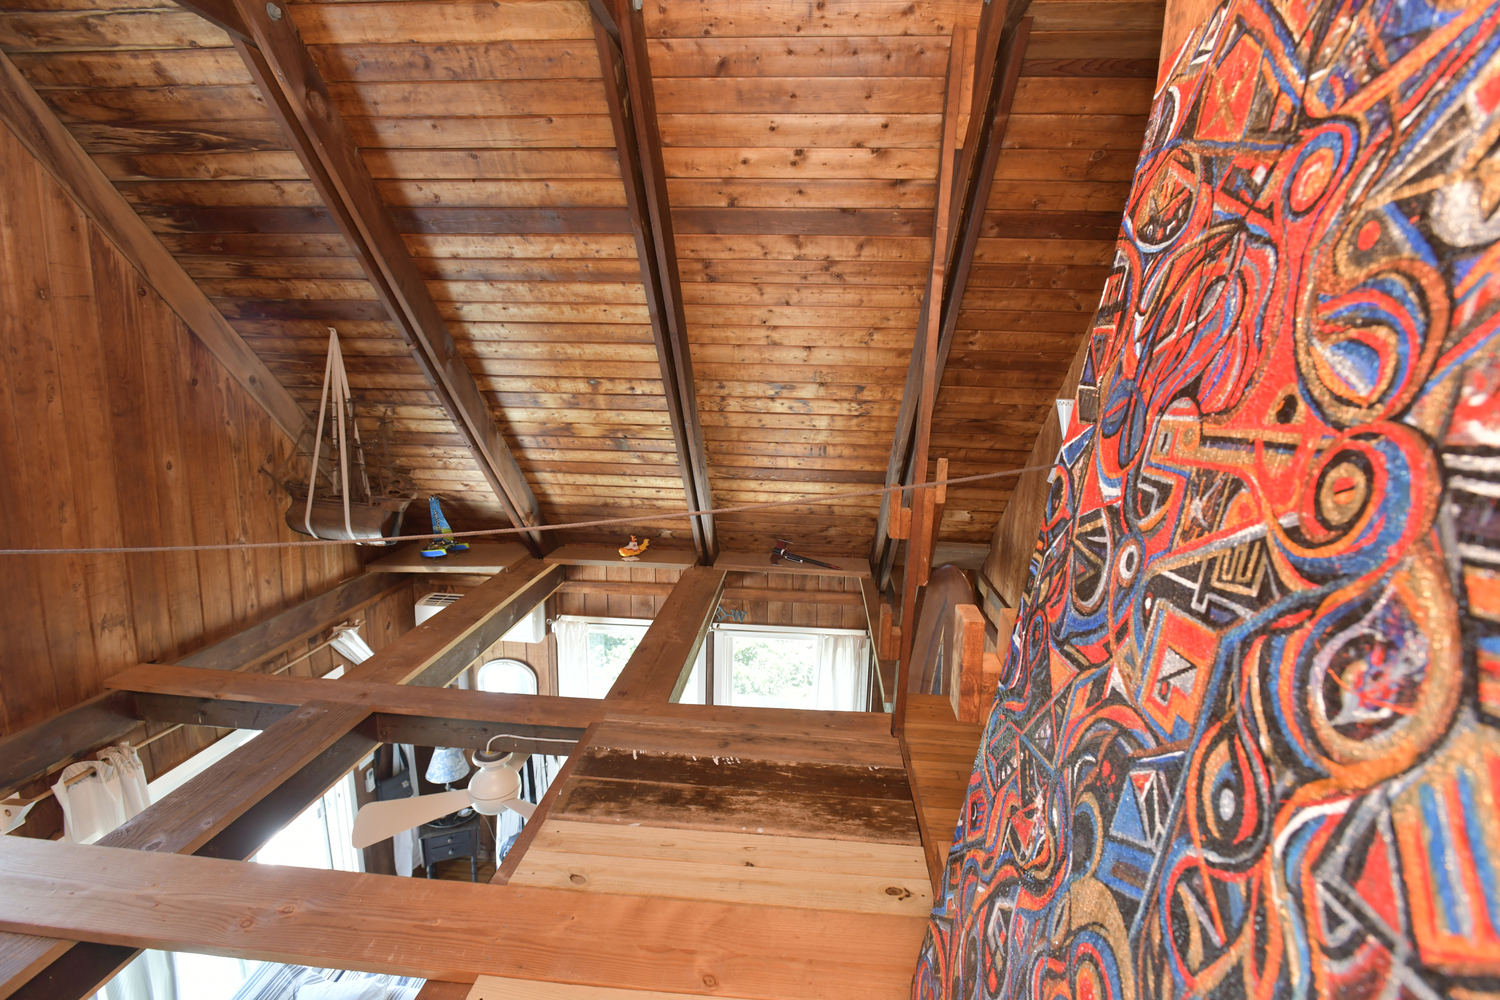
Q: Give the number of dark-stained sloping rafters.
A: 3